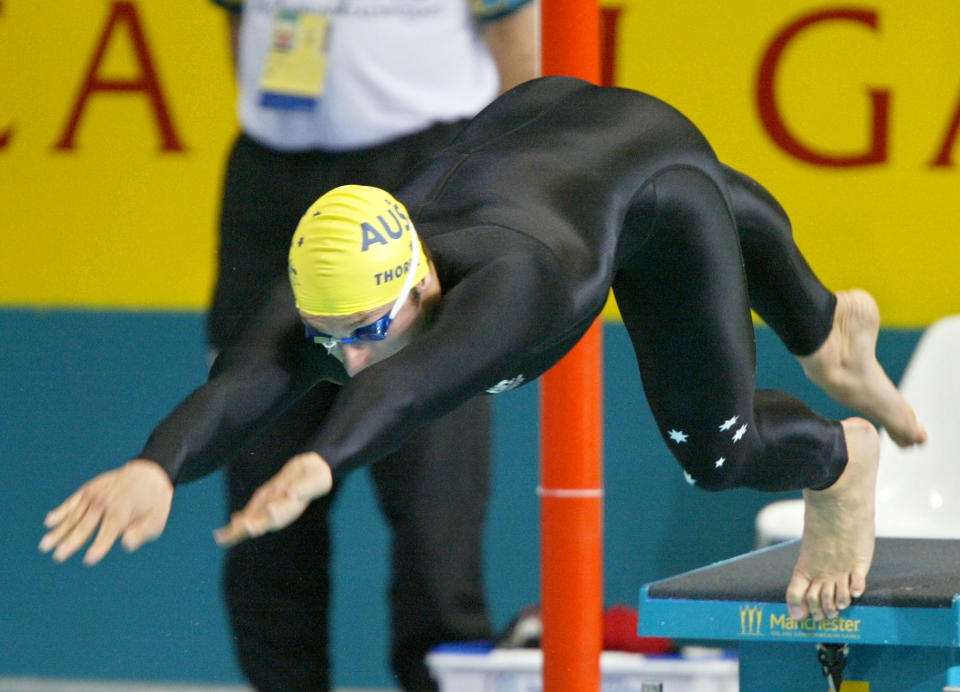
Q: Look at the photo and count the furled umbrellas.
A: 0